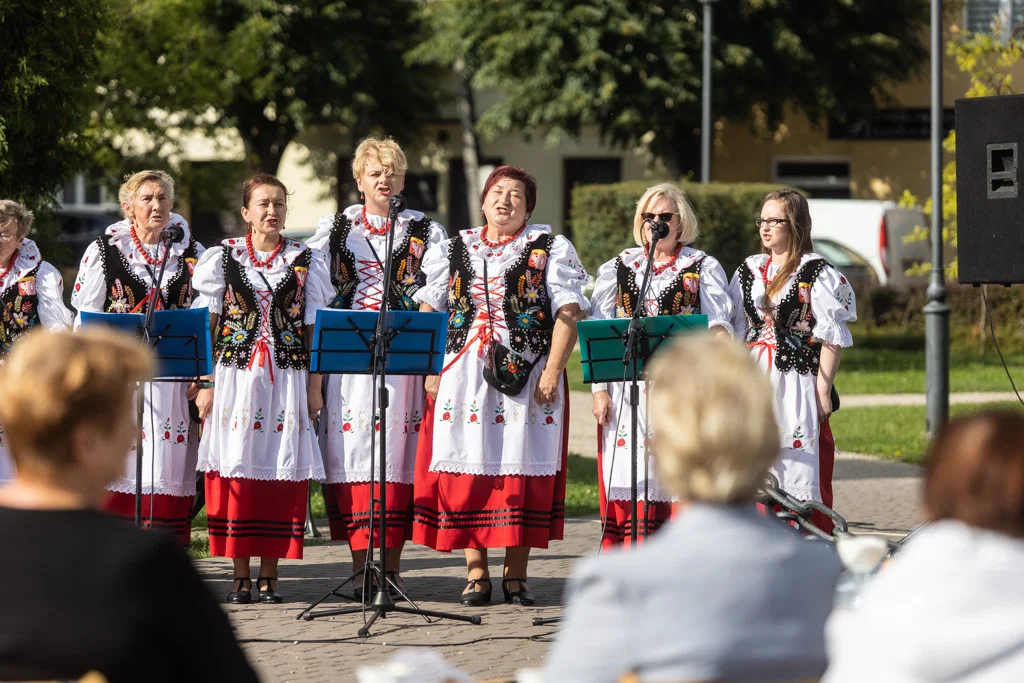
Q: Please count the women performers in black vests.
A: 7